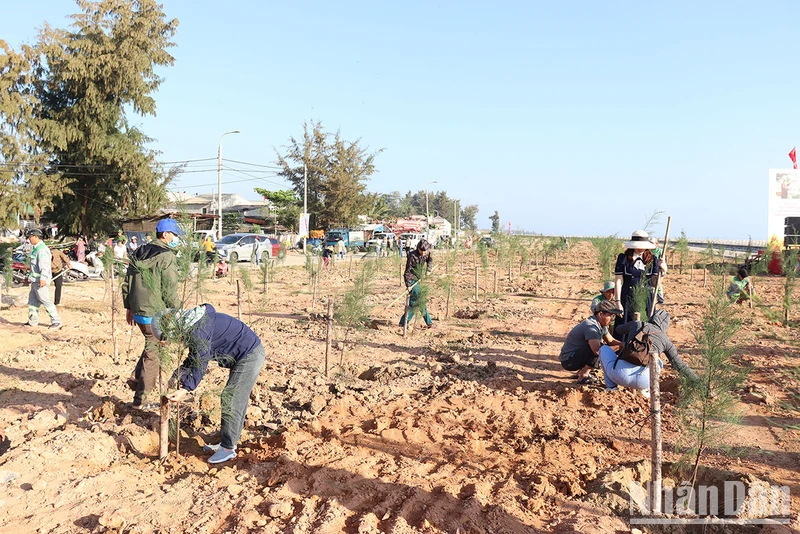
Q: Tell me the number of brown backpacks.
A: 1